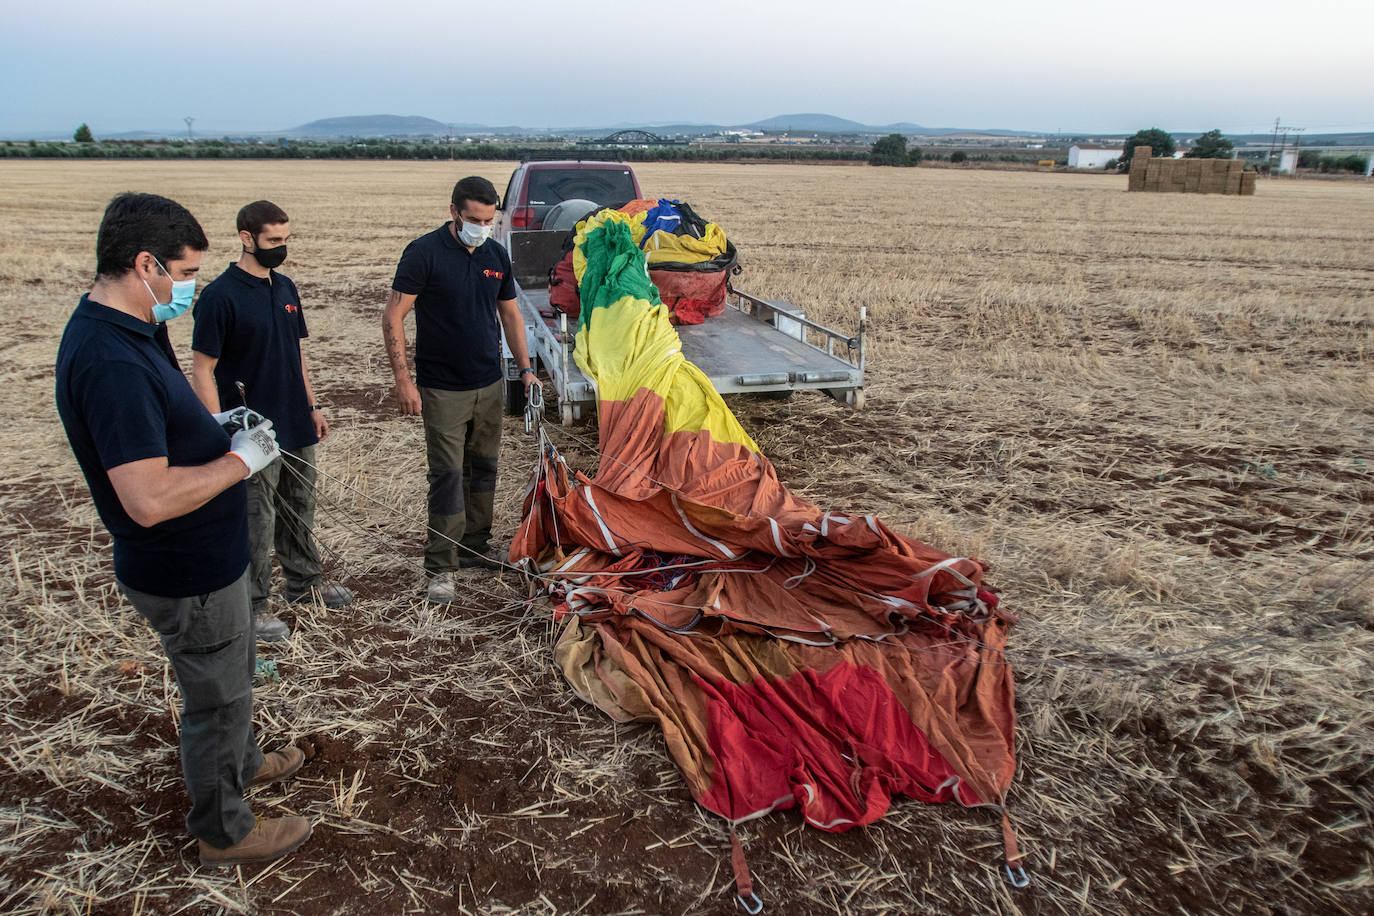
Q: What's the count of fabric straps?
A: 2